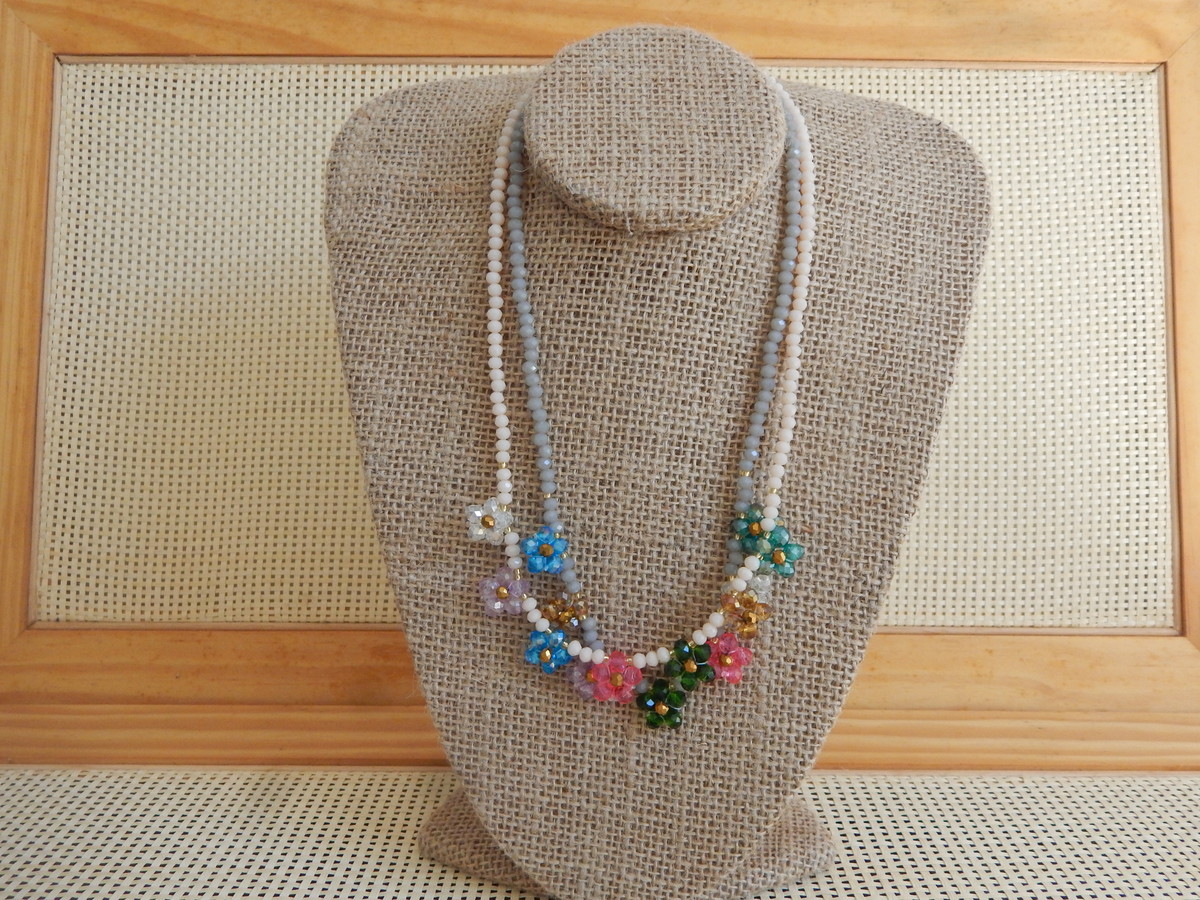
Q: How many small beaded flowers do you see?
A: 14